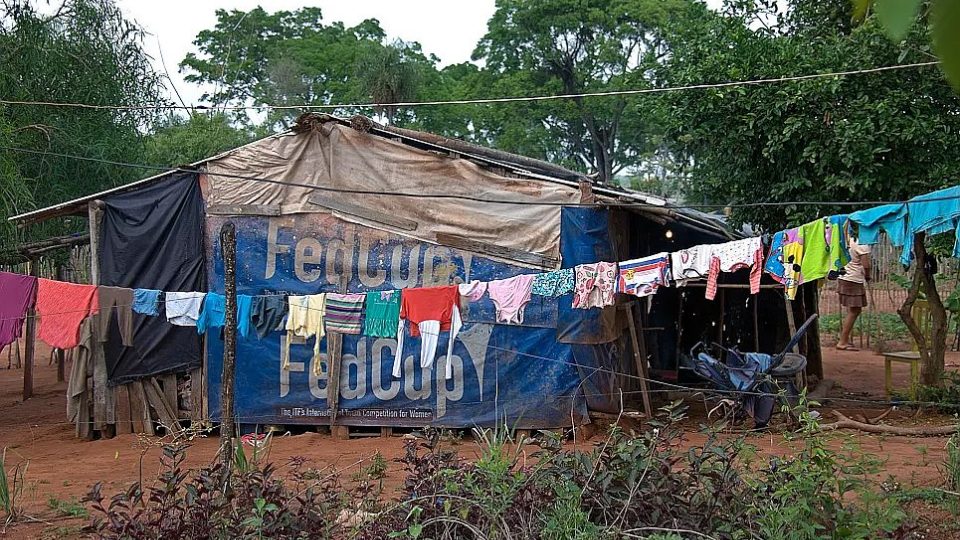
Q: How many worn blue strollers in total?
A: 1